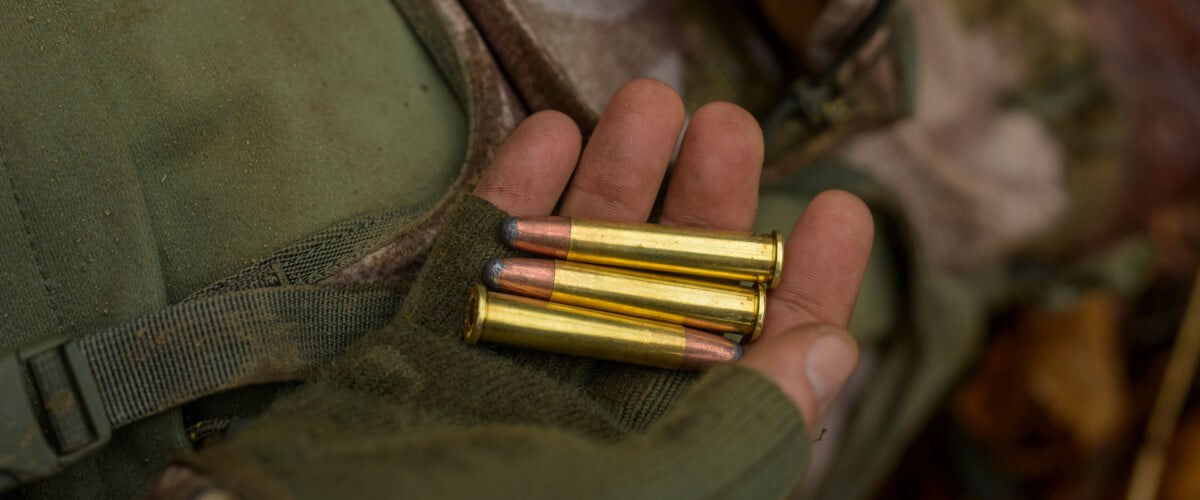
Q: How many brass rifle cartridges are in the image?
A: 3